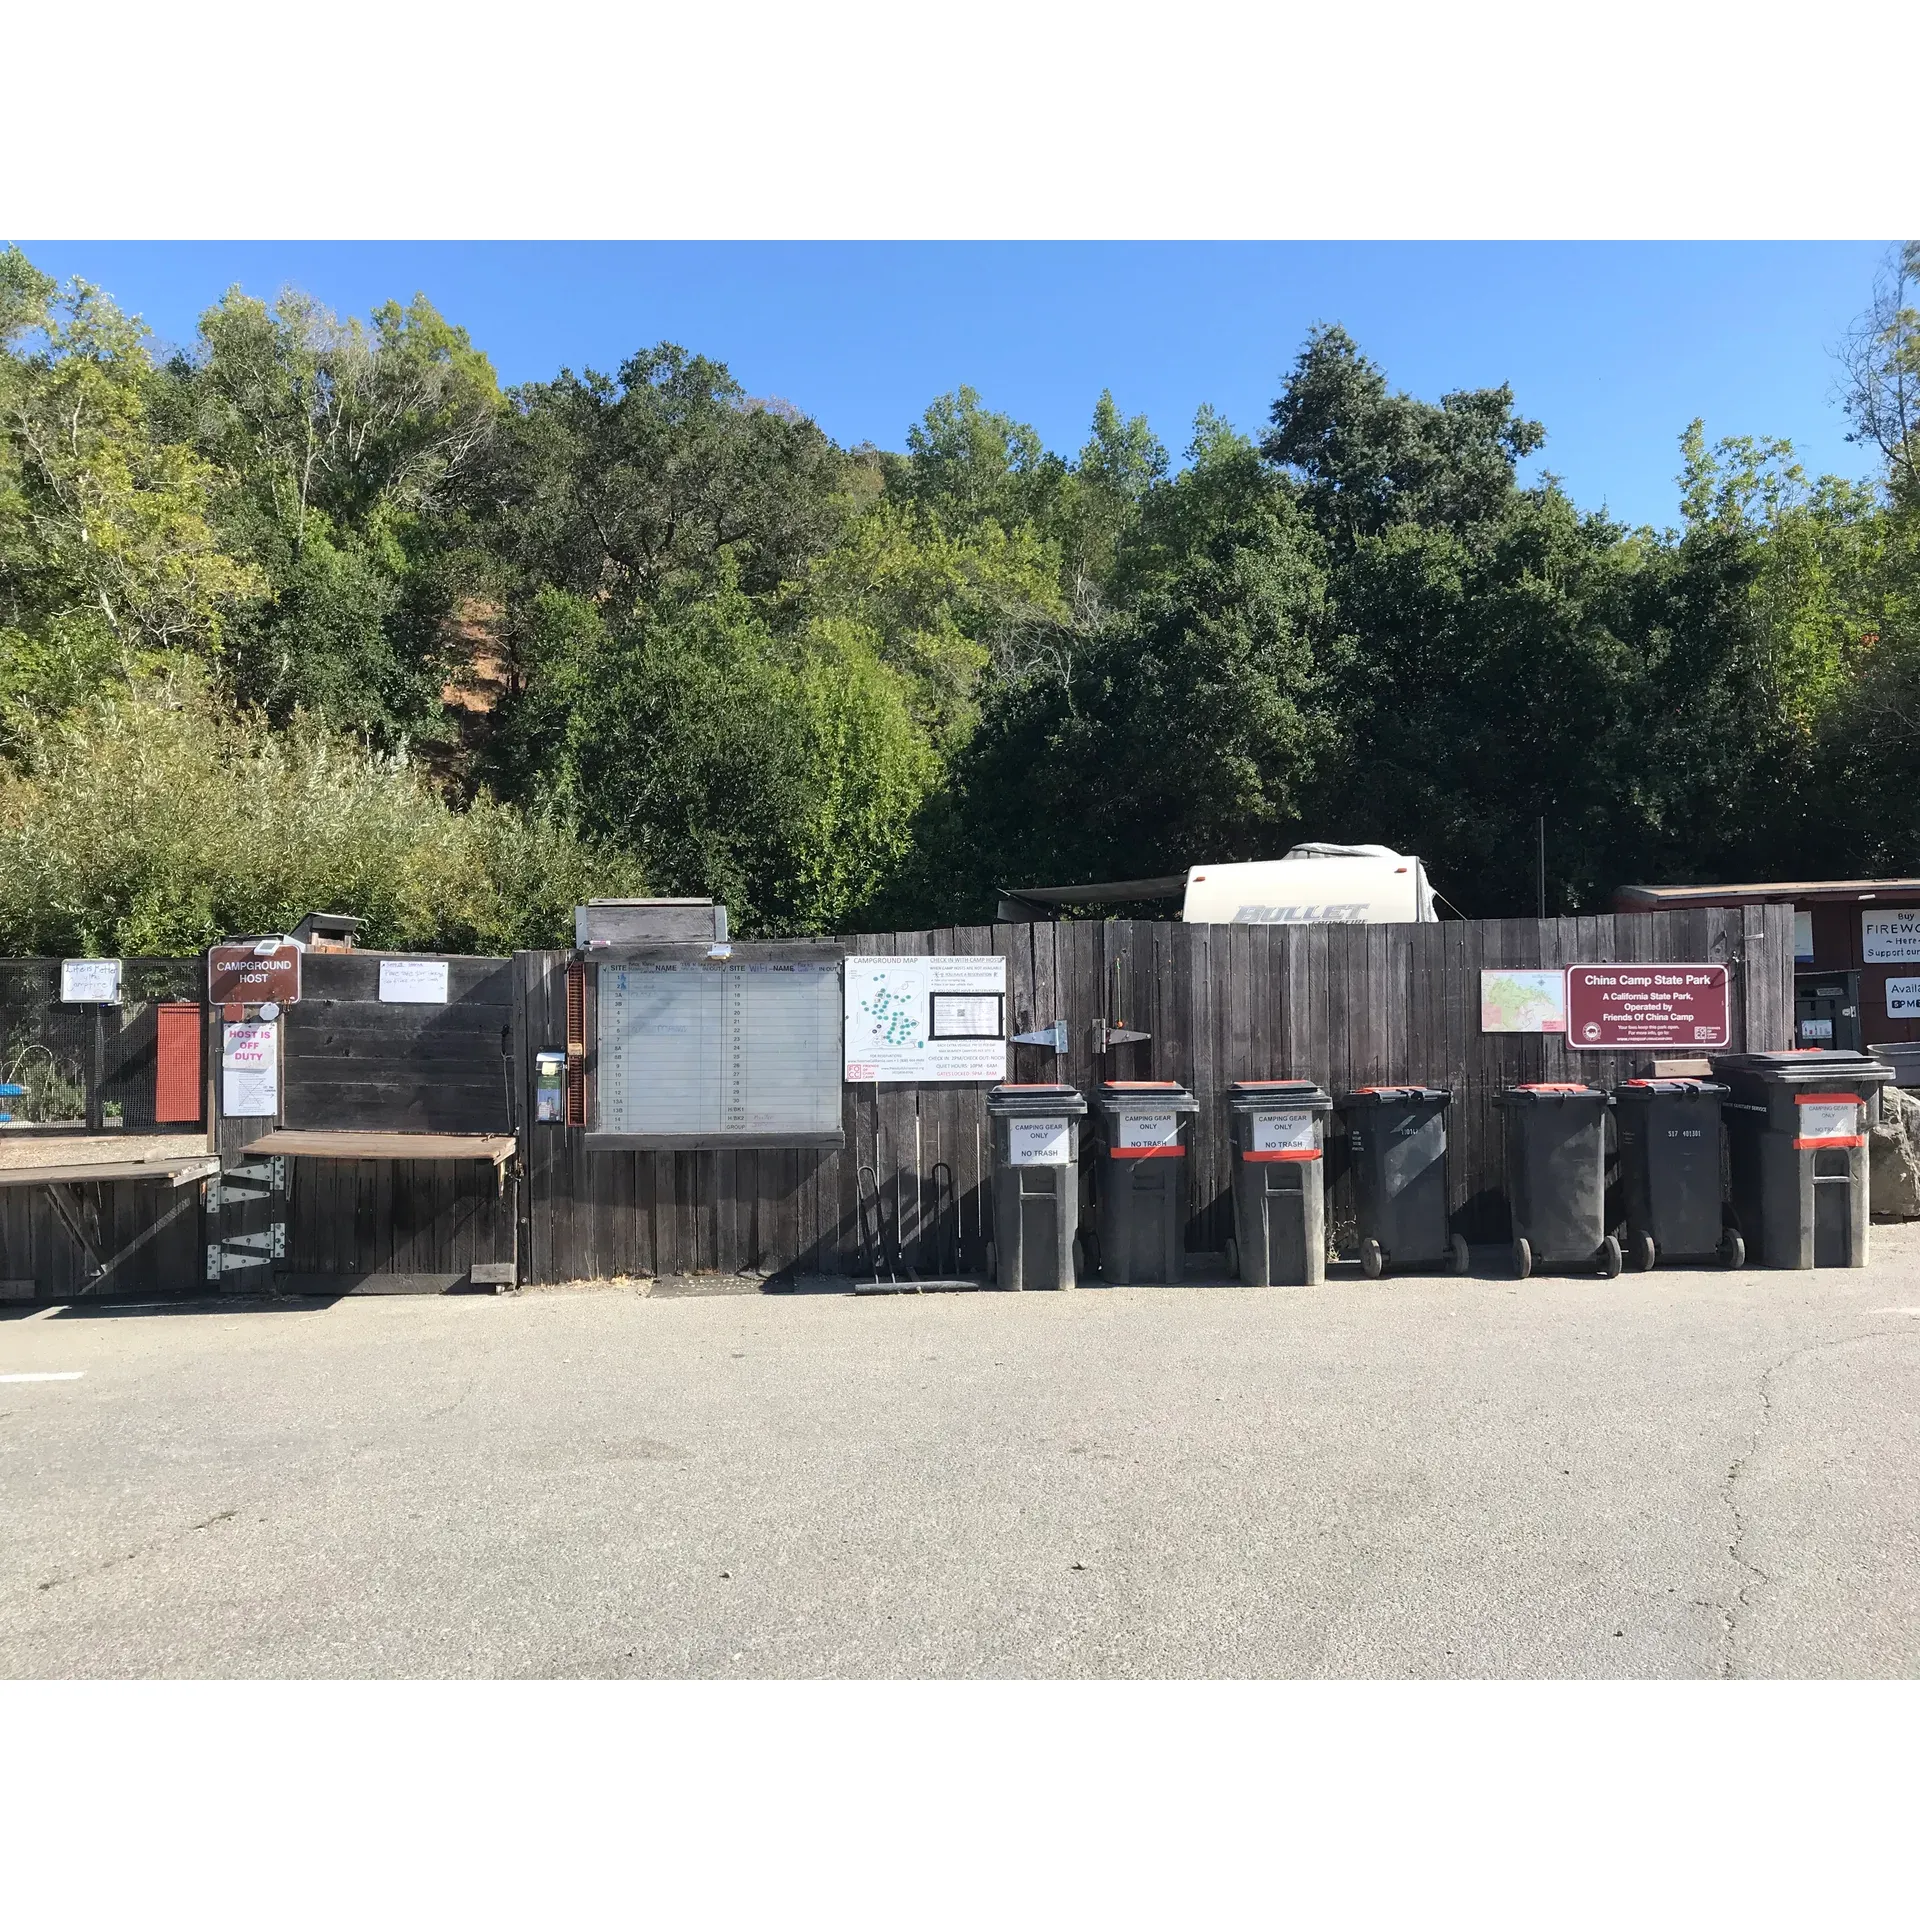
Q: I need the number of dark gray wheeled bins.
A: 7